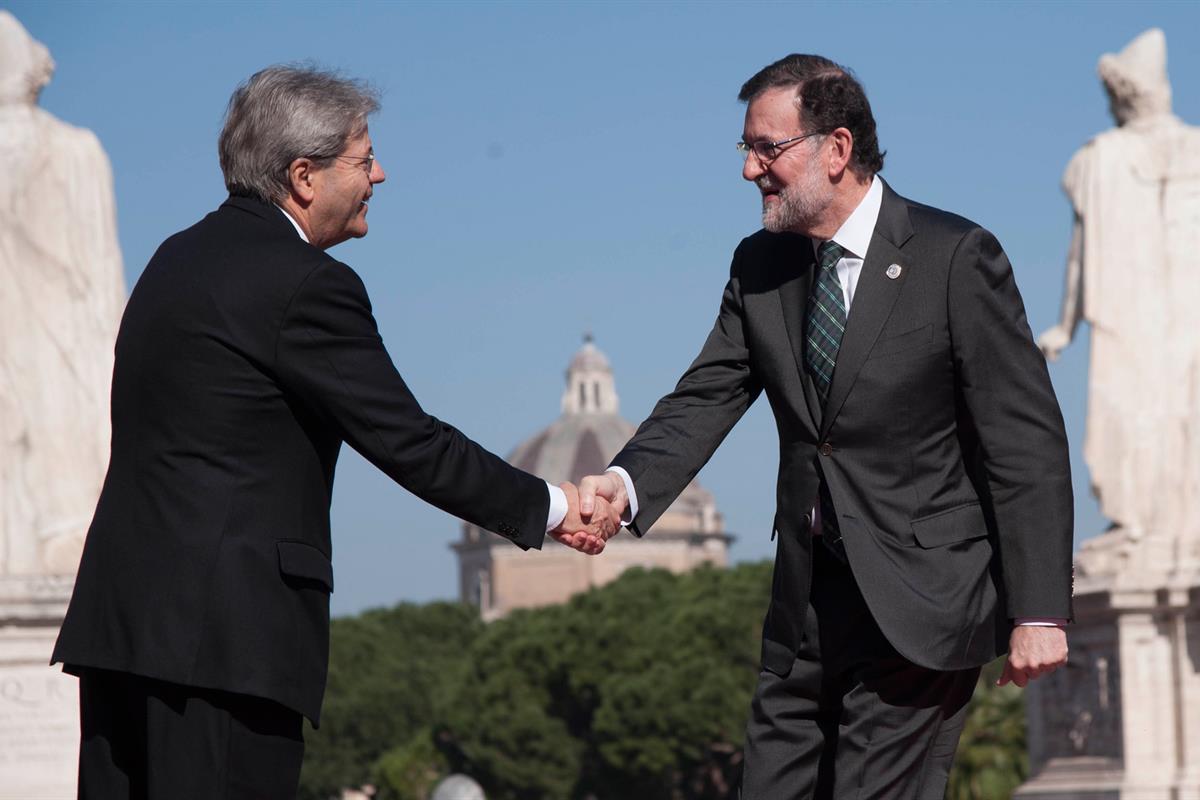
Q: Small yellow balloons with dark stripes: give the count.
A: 0